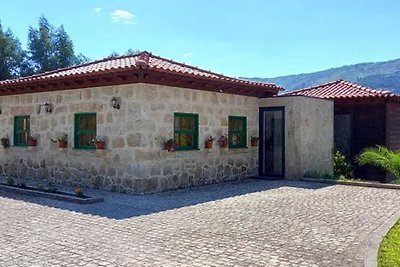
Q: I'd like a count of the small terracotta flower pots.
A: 8